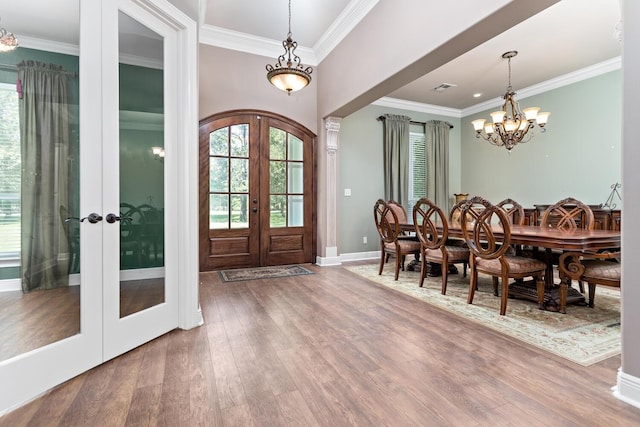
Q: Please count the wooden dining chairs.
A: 8